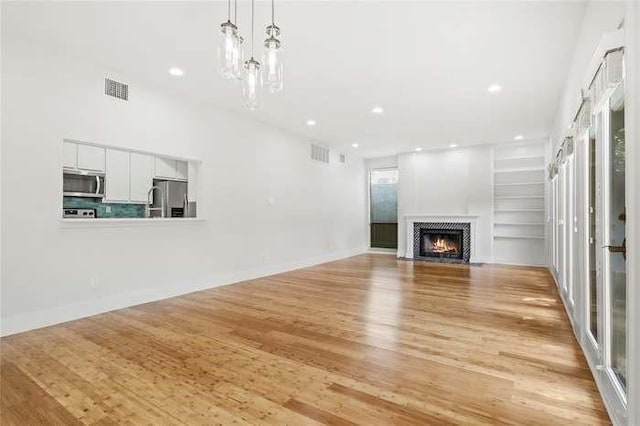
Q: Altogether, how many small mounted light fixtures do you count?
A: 8